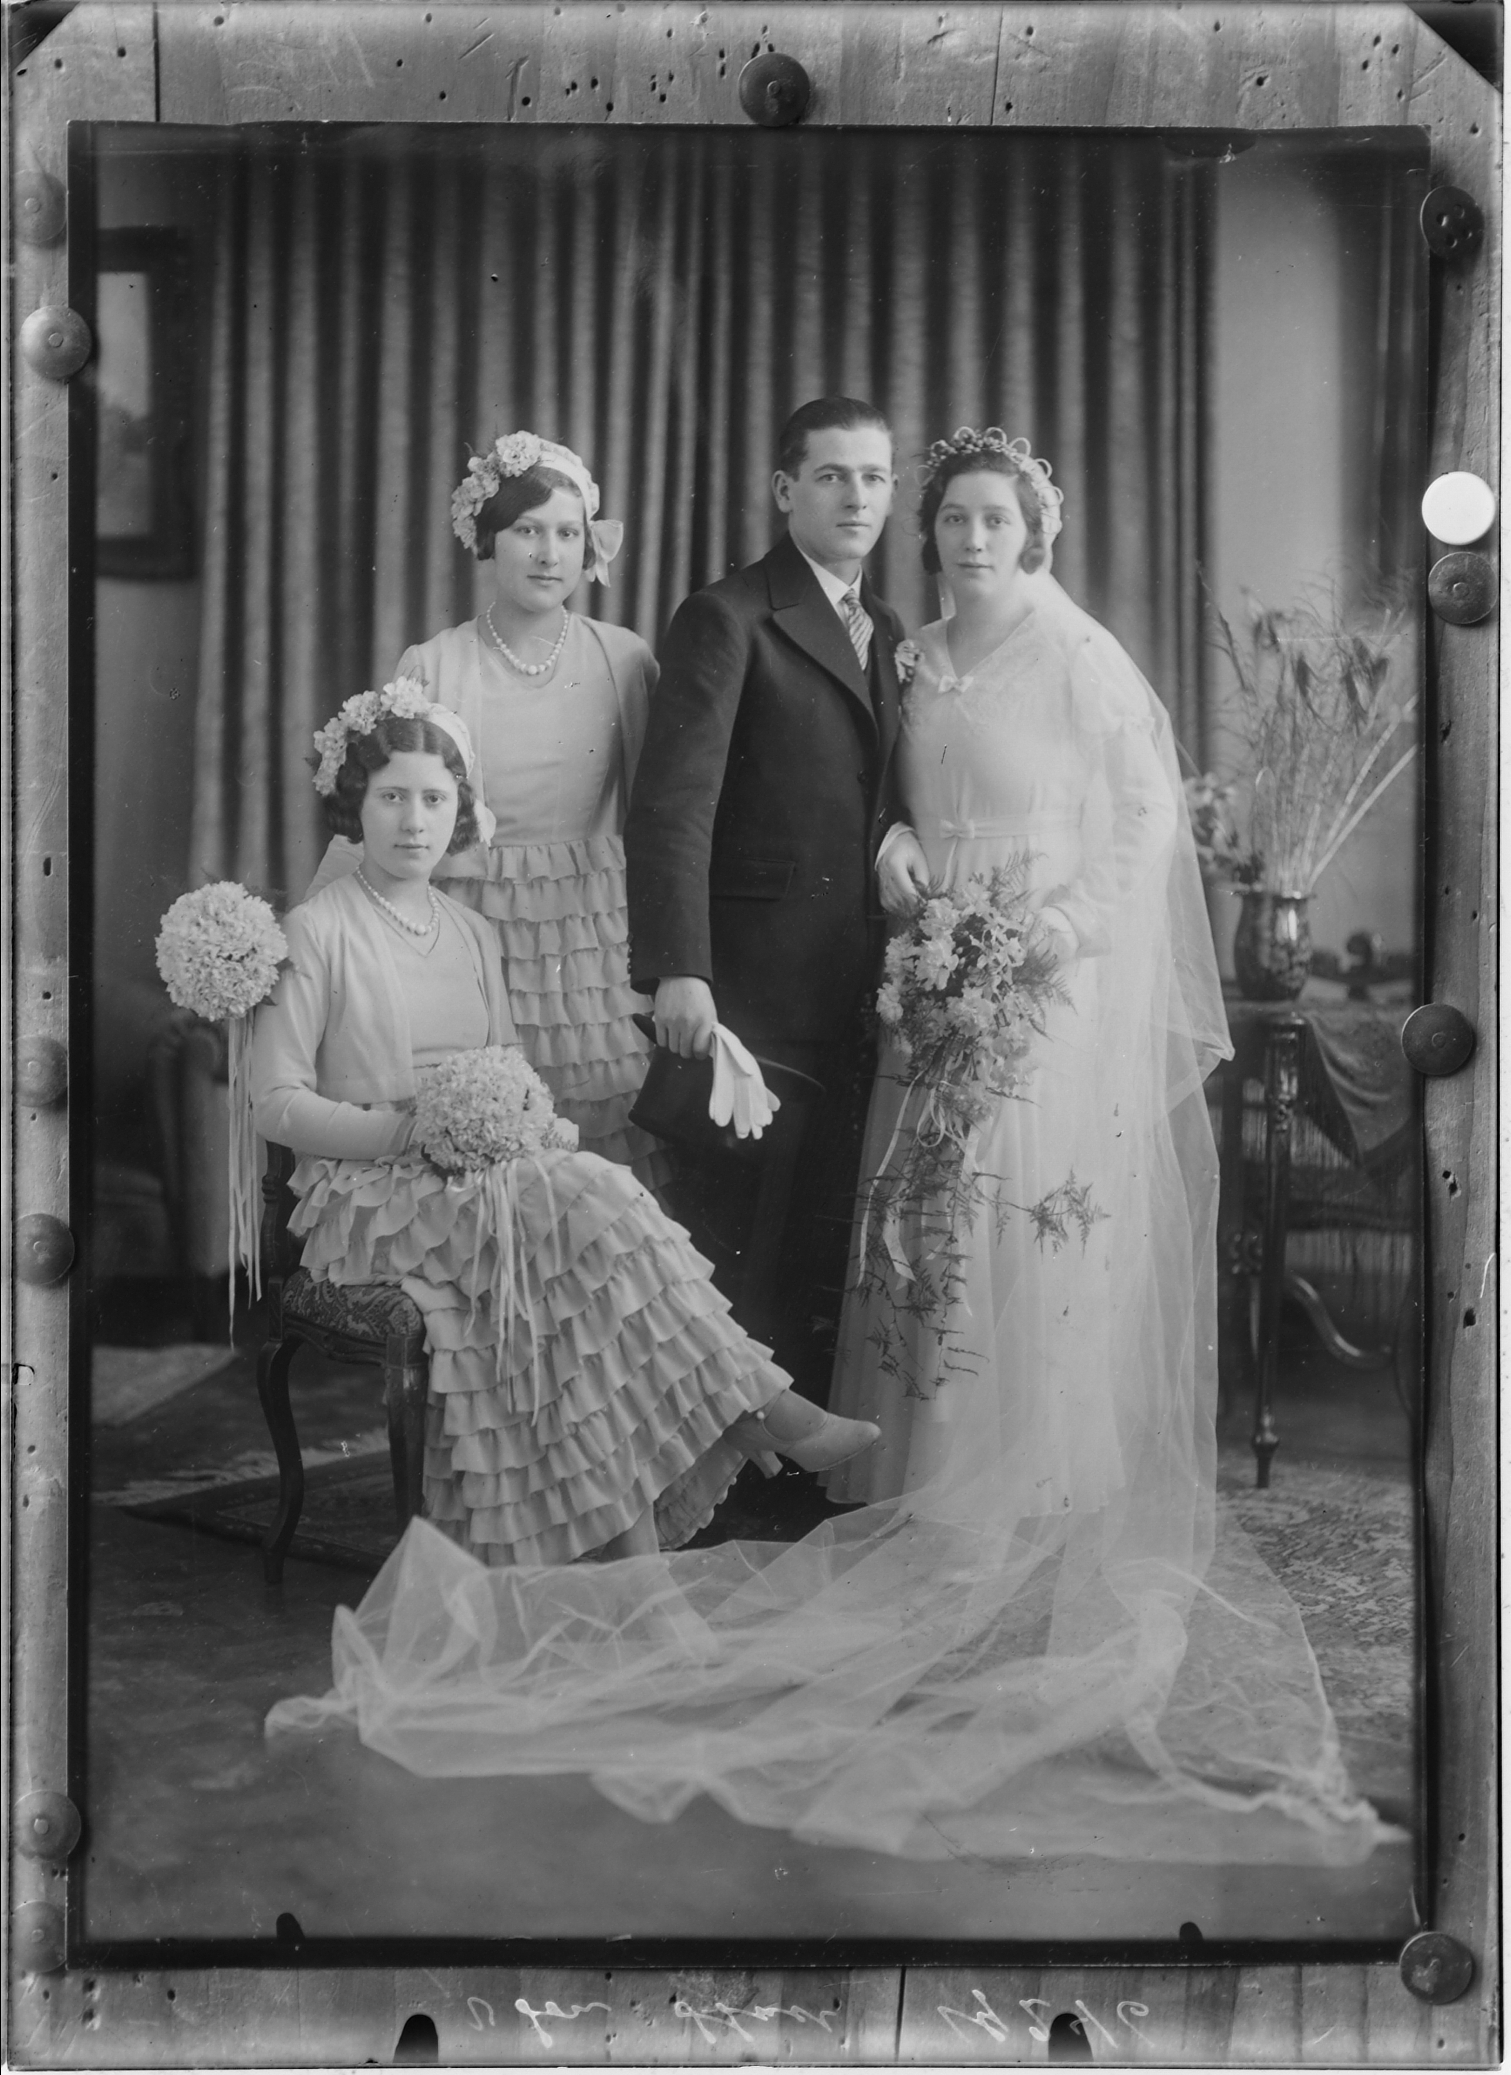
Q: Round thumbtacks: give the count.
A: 12